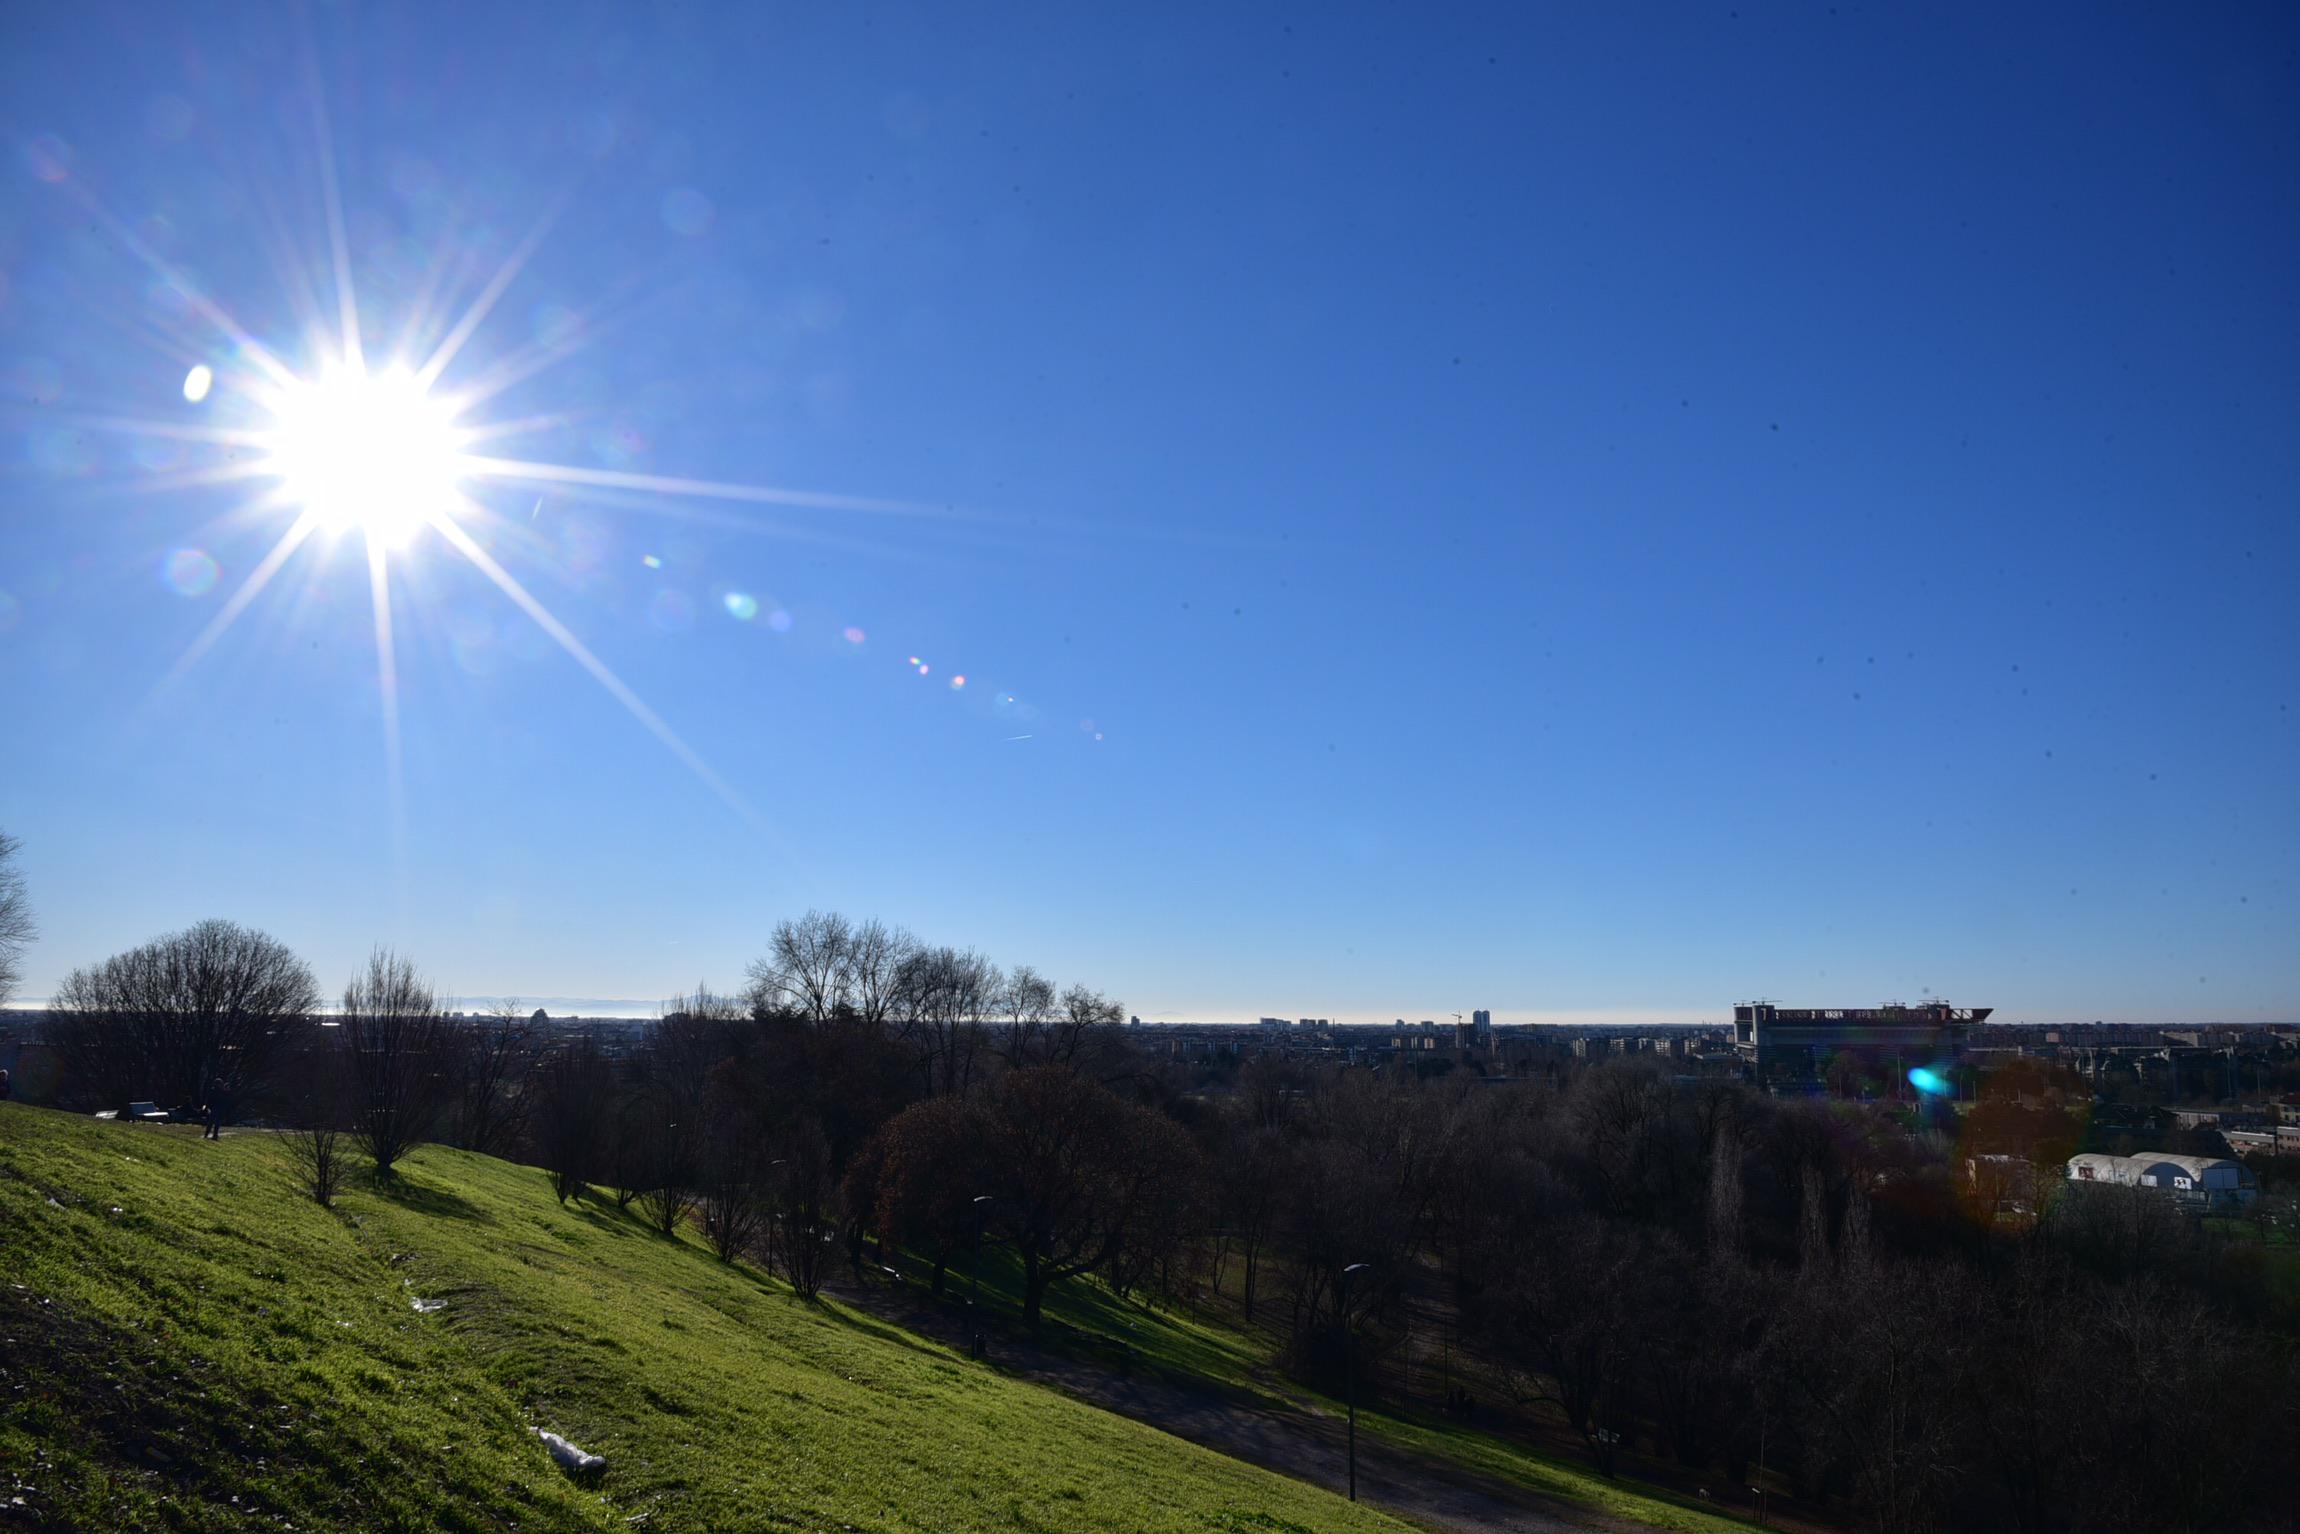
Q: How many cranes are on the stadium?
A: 4